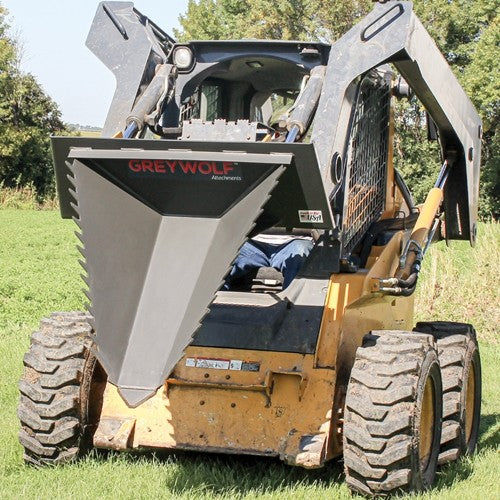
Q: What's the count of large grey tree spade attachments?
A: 1